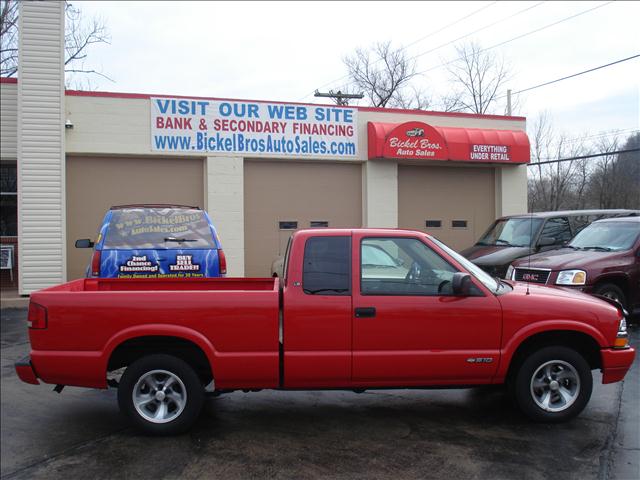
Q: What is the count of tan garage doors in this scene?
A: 3